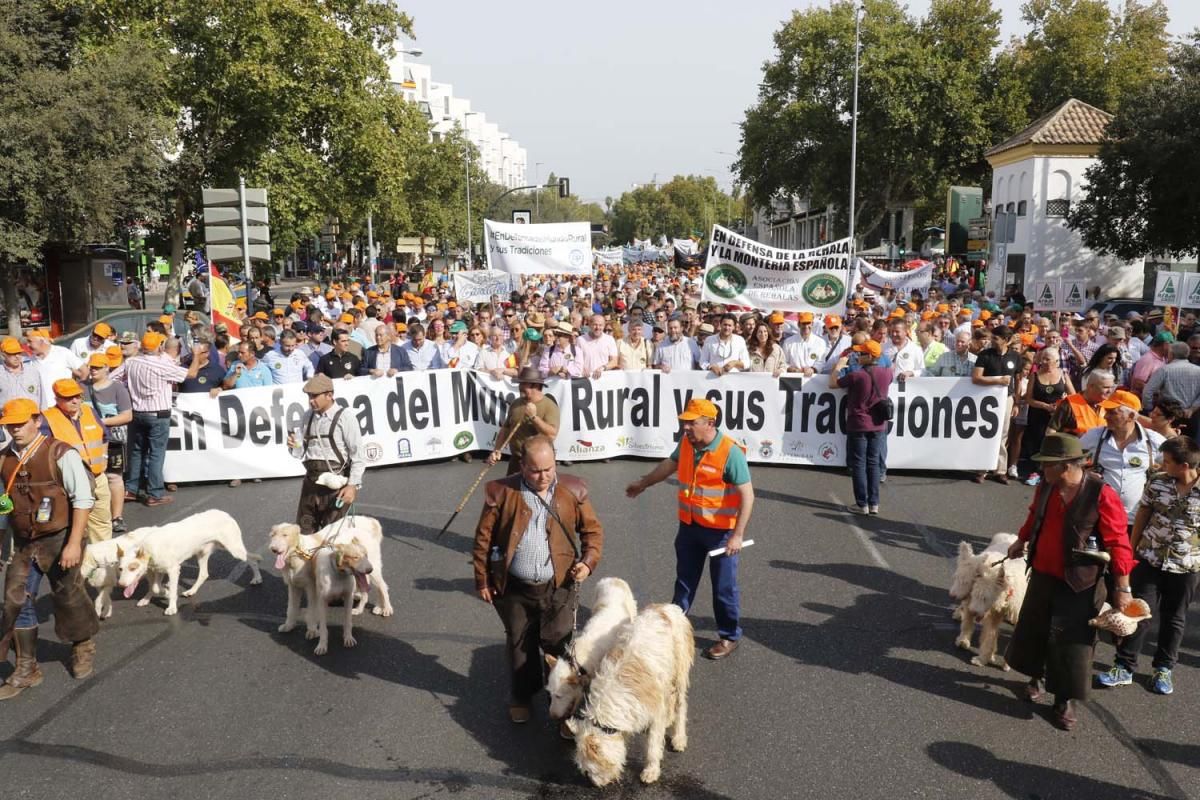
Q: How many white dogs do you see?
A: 8